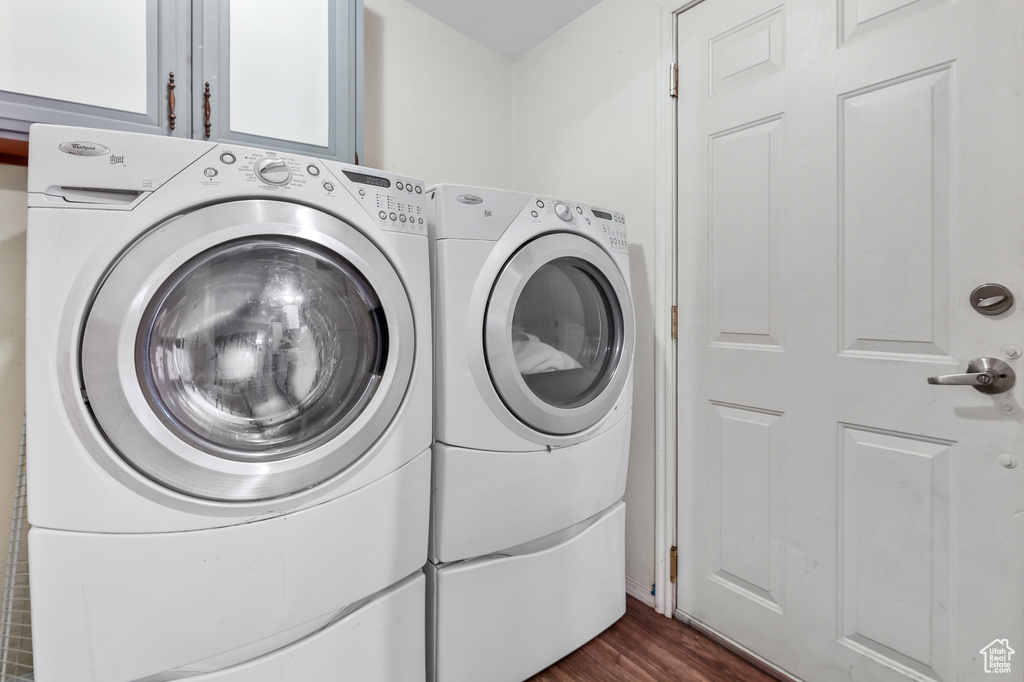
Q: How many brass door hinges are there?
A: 3